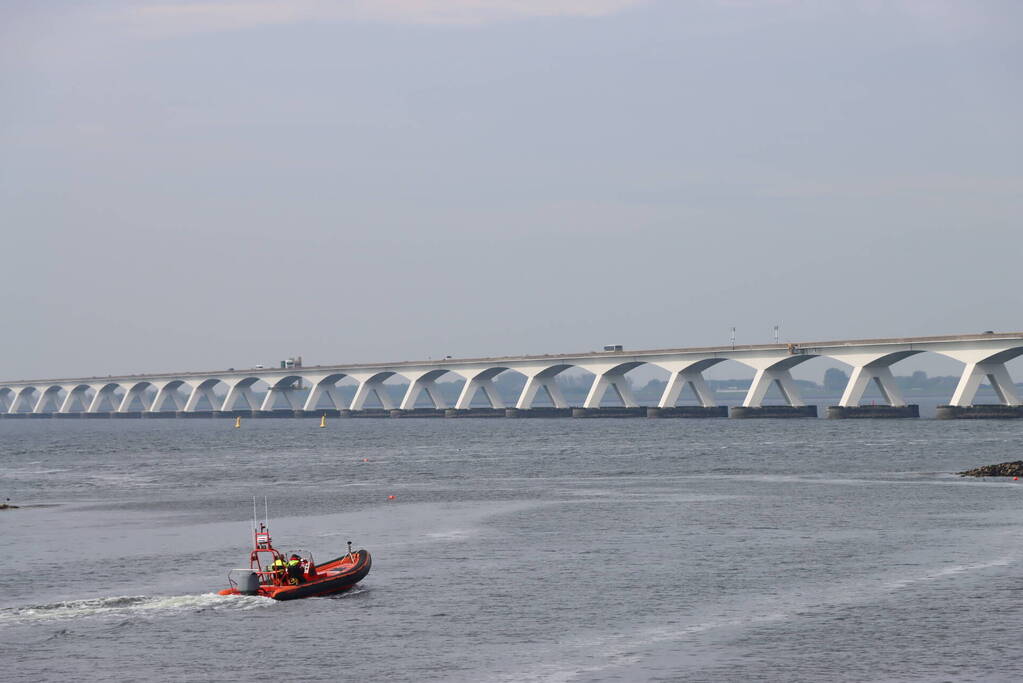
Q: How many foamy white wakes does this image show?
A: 1